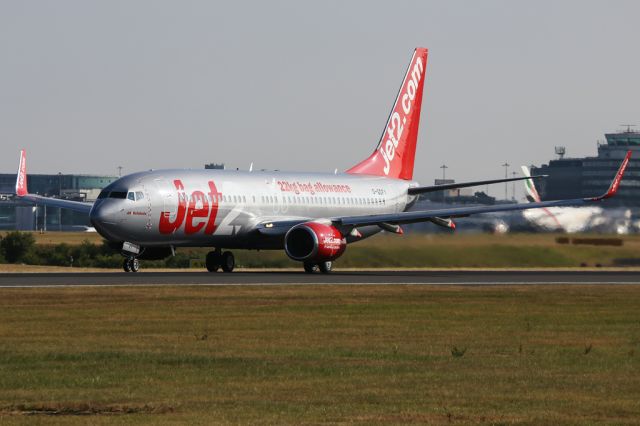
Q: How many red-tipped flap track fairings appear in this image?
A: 3